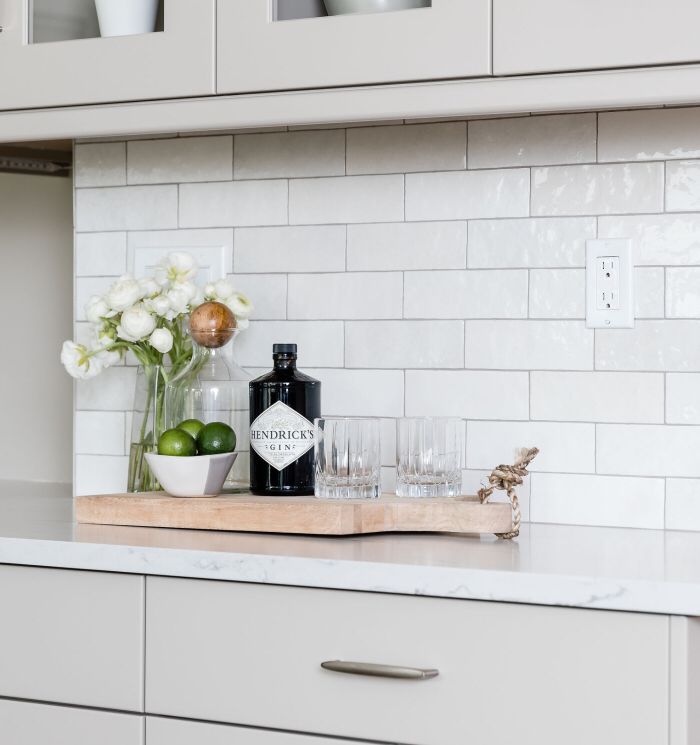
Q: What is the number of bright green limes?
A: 3